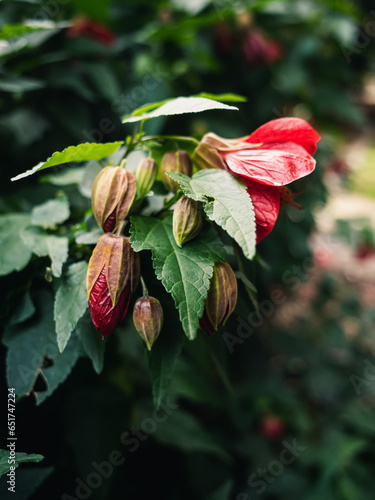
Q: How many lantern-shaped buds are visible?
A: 7